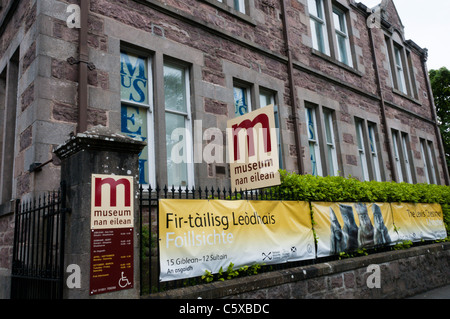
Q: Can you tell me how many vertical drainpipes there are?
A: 4